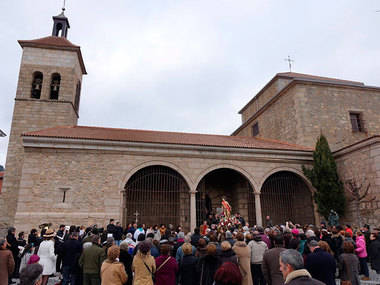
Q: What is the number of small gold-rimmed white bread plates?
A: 0